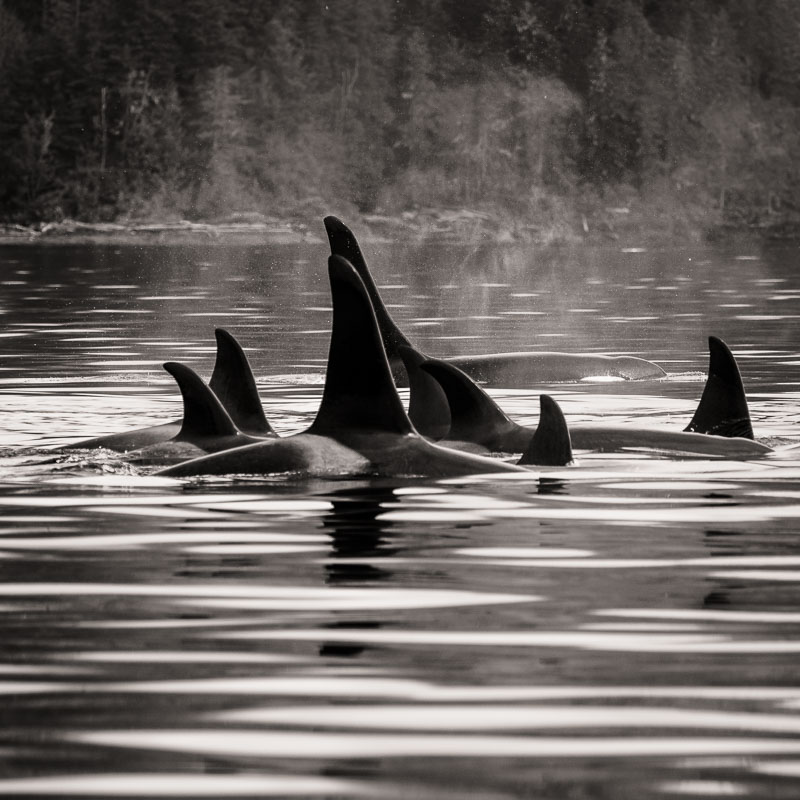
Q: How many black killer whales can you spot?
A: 8